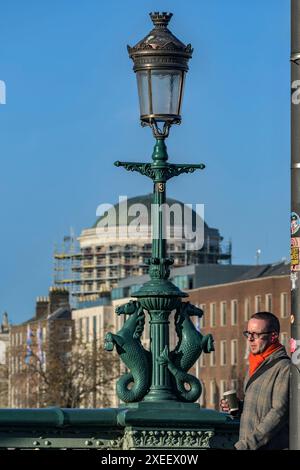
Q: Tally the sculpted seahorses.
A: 2